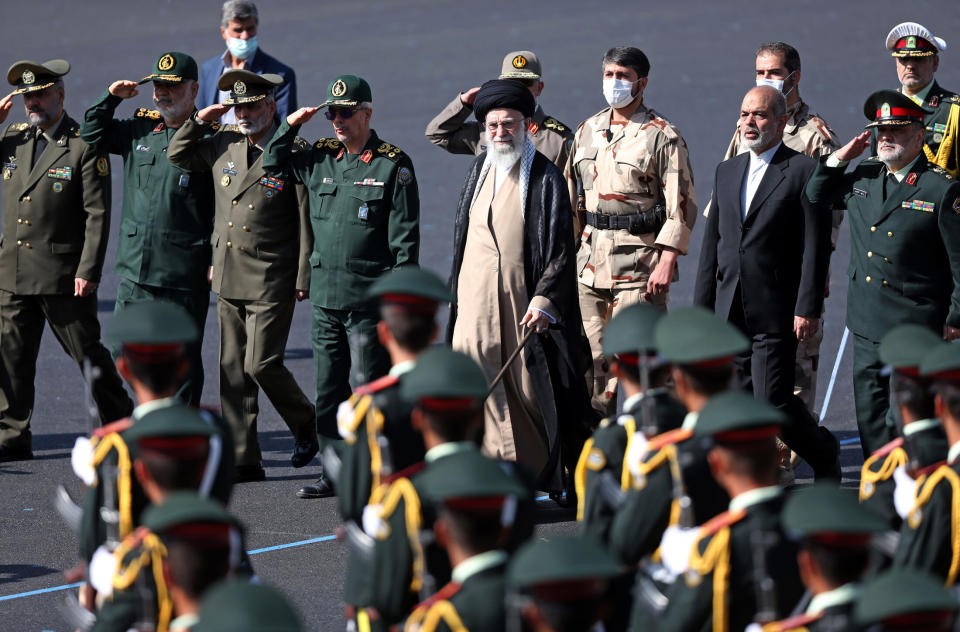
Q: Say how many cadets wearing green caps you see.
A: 15